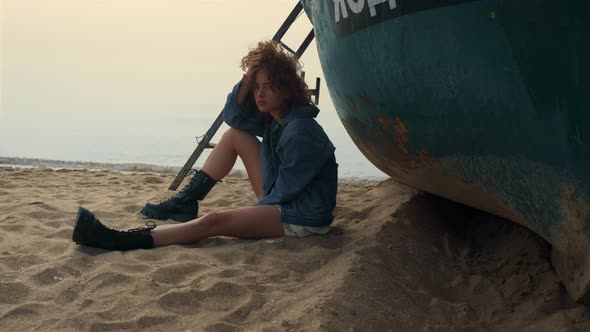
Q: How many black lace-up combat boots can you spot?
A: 2